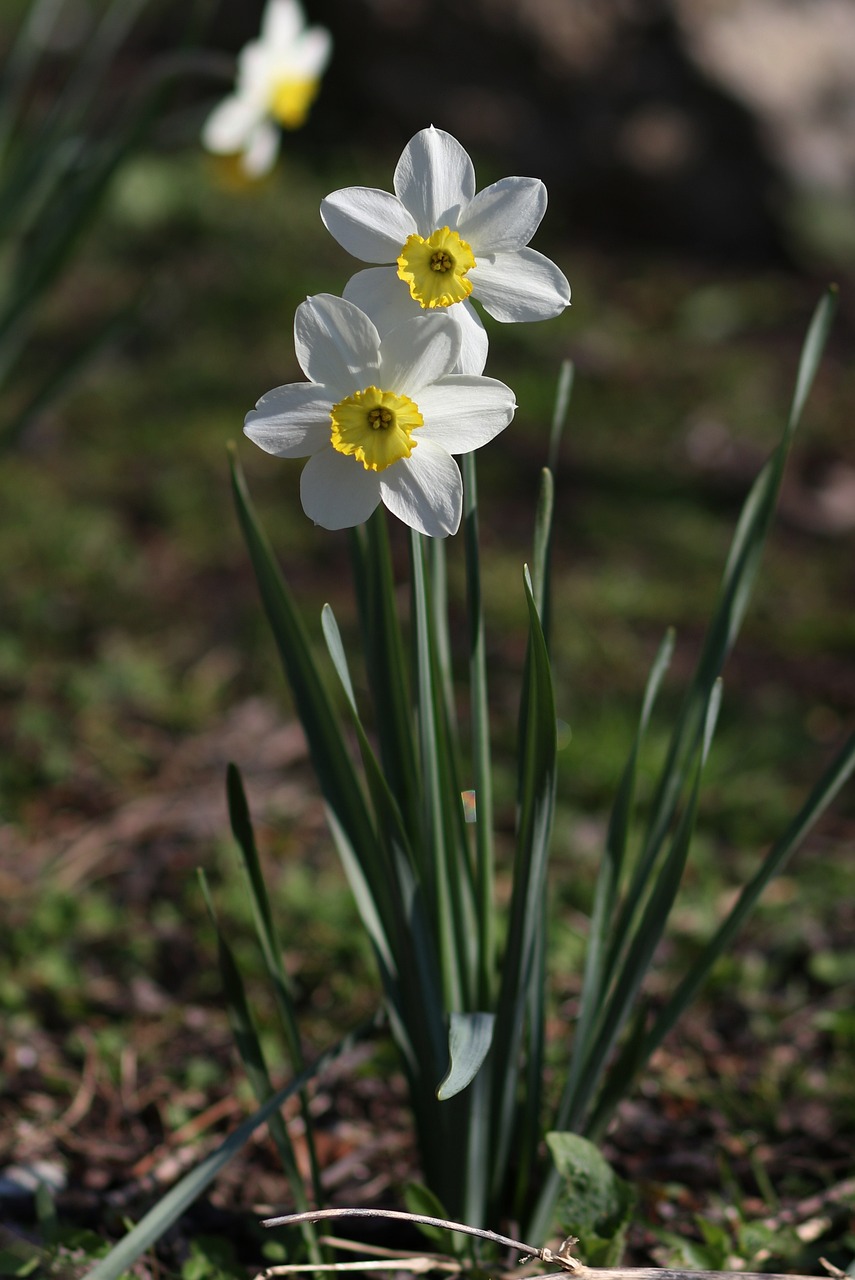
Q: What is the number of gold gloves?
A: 0